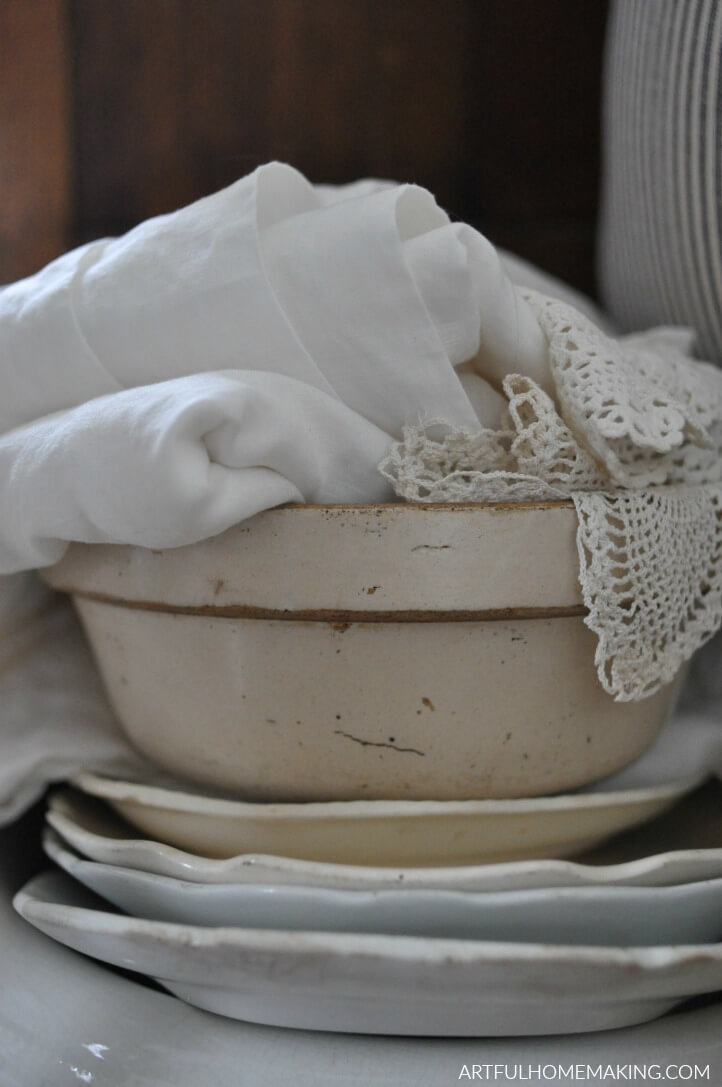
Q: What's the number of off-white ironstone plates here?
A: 4